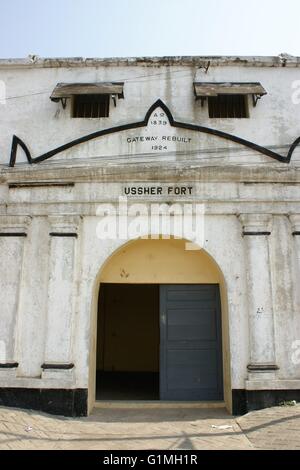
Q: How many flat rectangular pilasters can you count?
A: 4